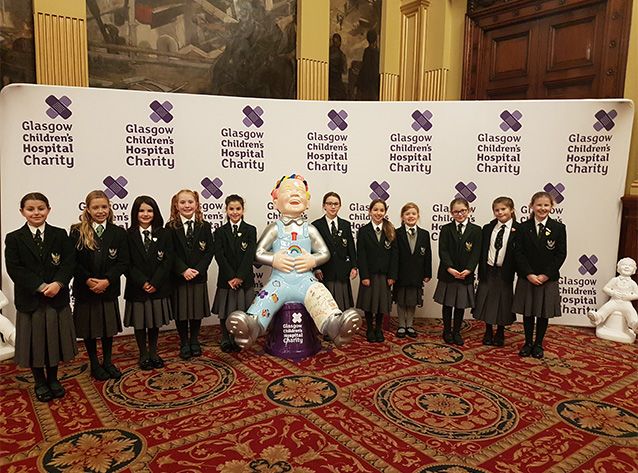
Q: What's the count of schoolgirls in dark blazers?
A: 11